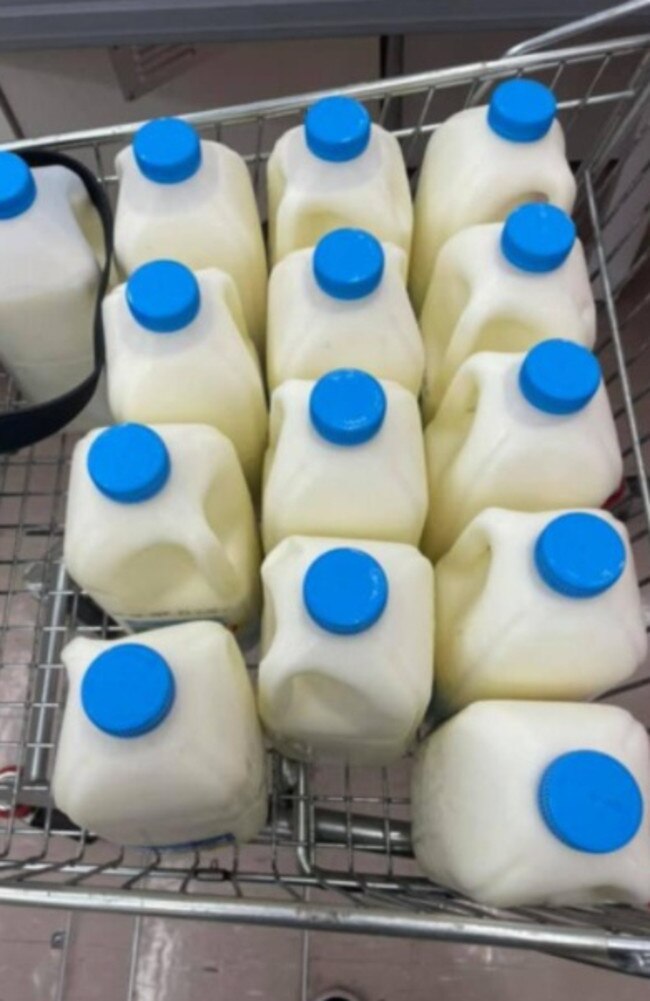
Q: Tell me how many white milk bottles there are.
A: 14